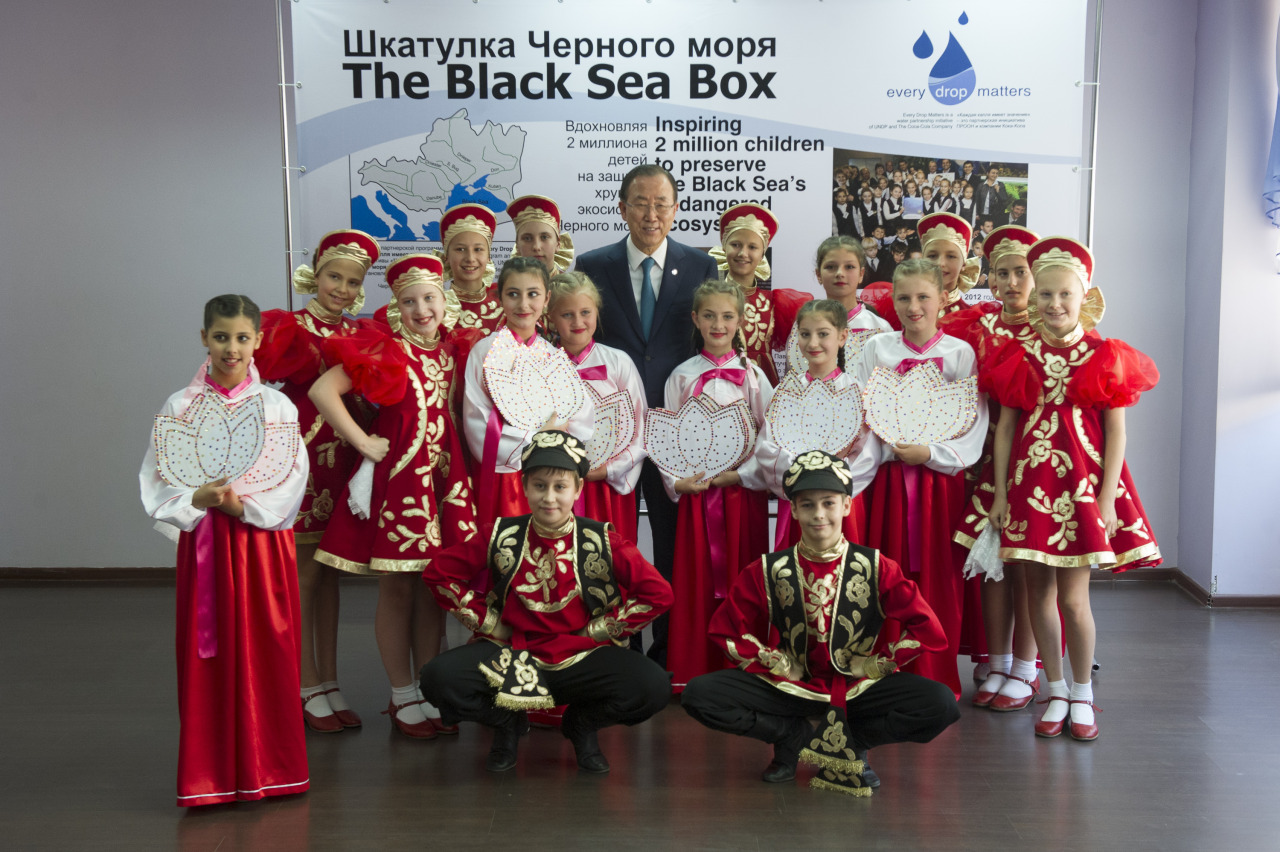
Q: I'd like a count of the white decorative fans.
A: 7